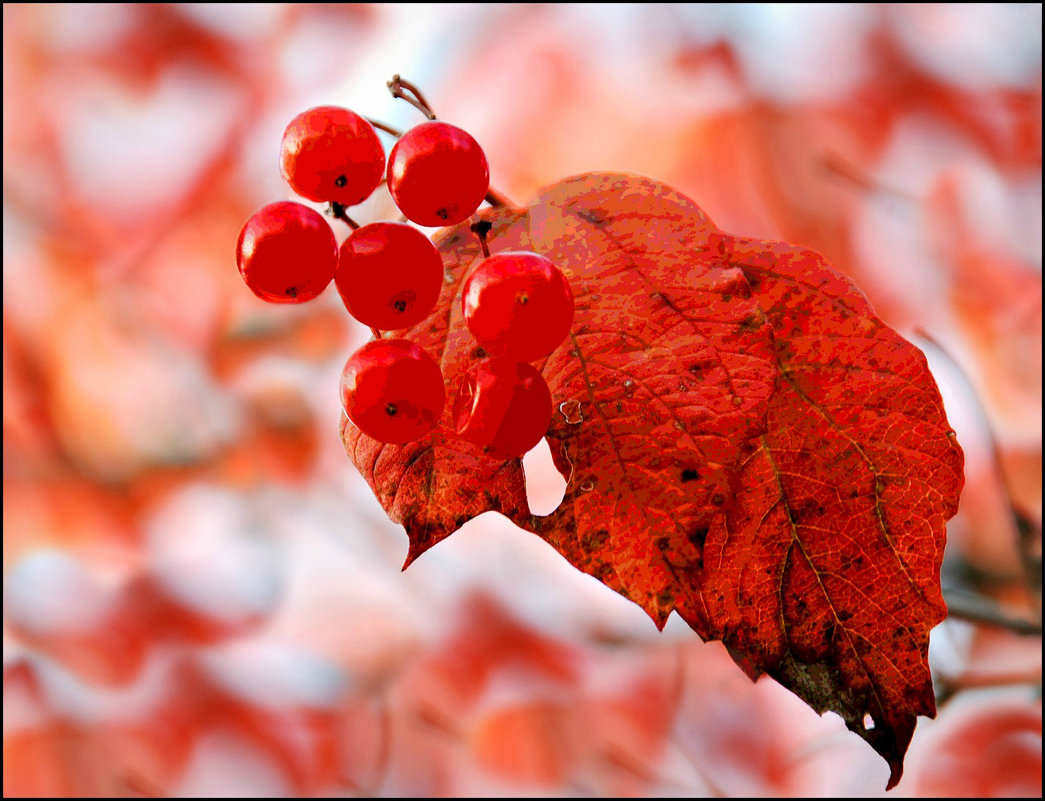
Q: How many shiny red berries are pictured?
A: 7